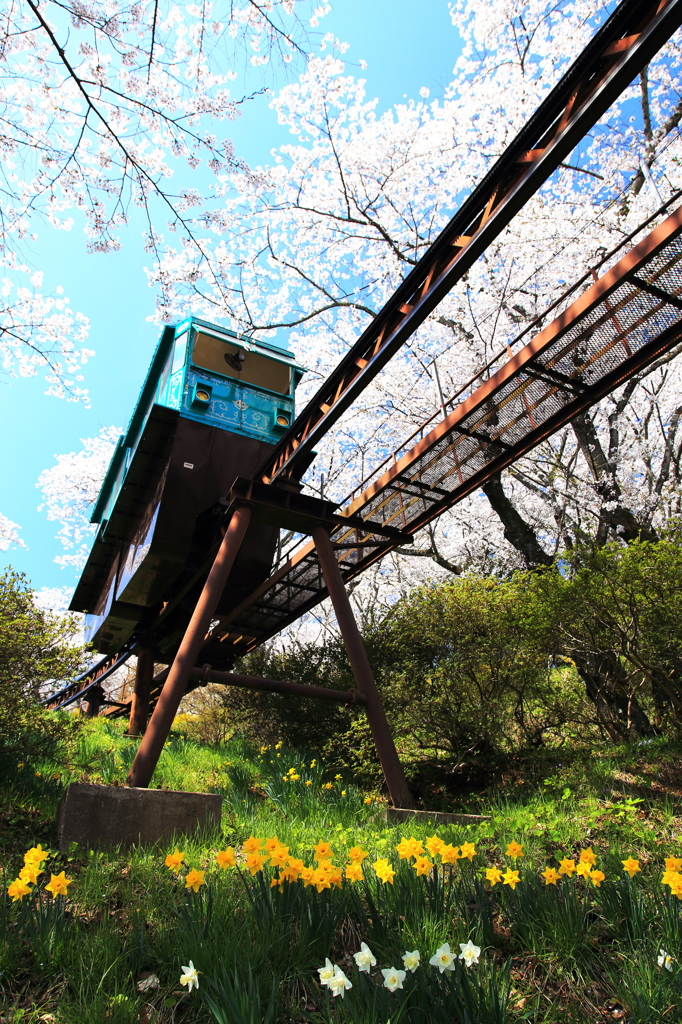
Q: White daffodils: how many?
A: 9